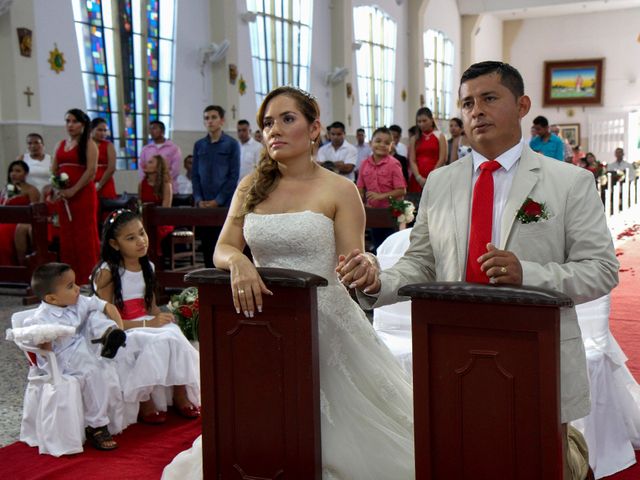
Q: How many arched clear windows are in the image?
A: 3